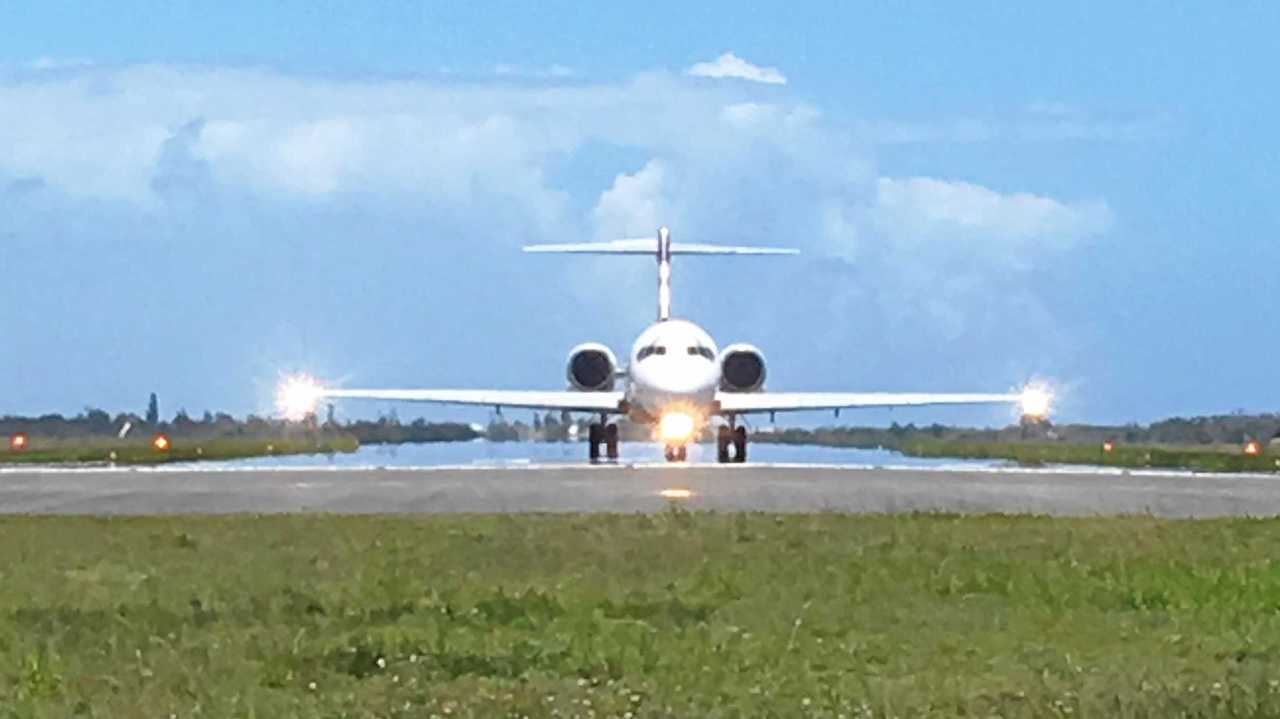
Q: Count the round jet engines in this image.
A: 2